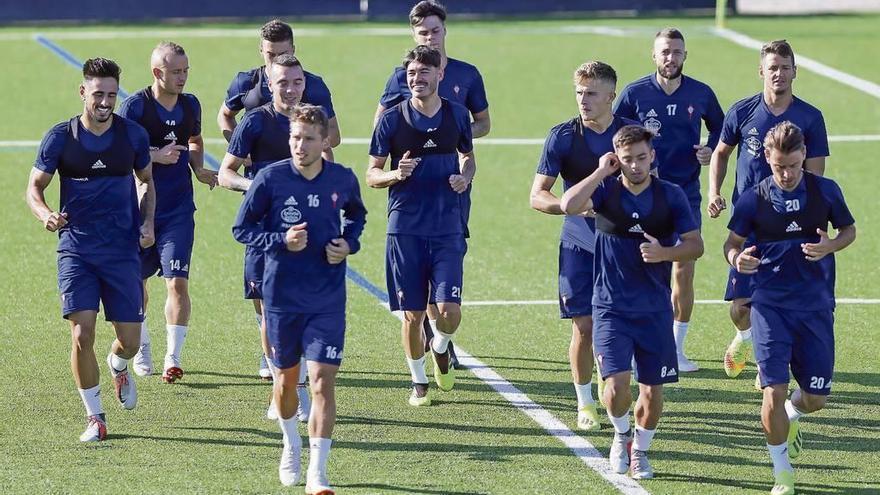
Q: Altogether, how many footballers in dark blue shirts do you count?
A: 12